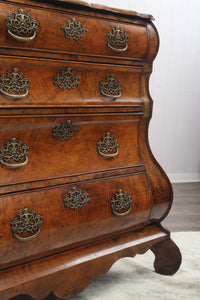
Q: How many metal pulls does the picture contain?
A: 8